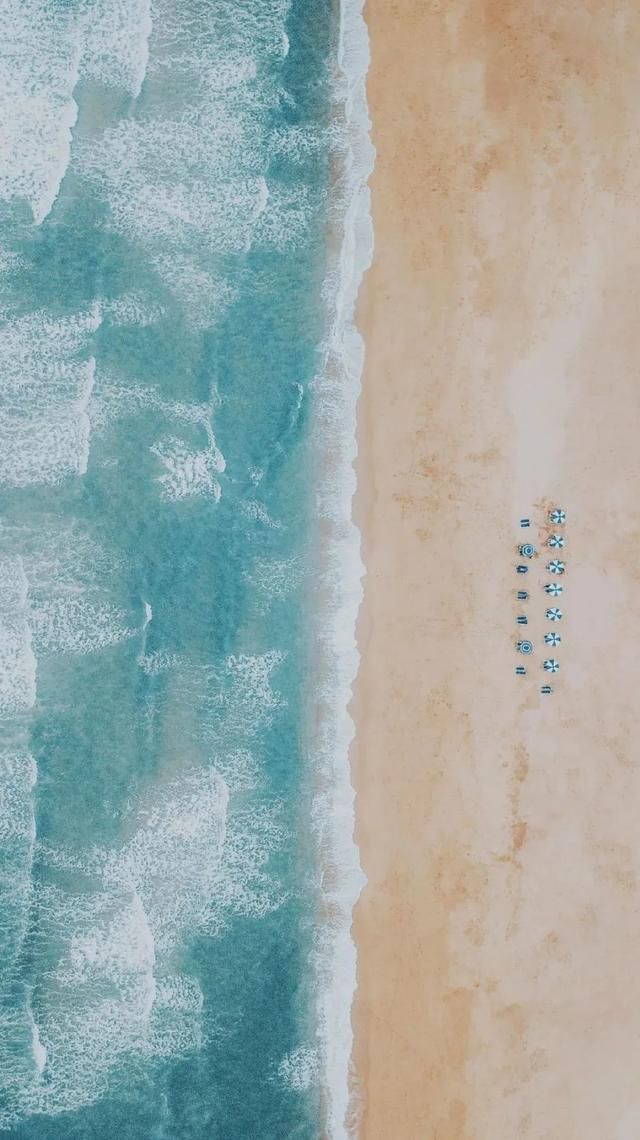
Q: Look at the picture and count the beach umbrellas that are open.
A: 9